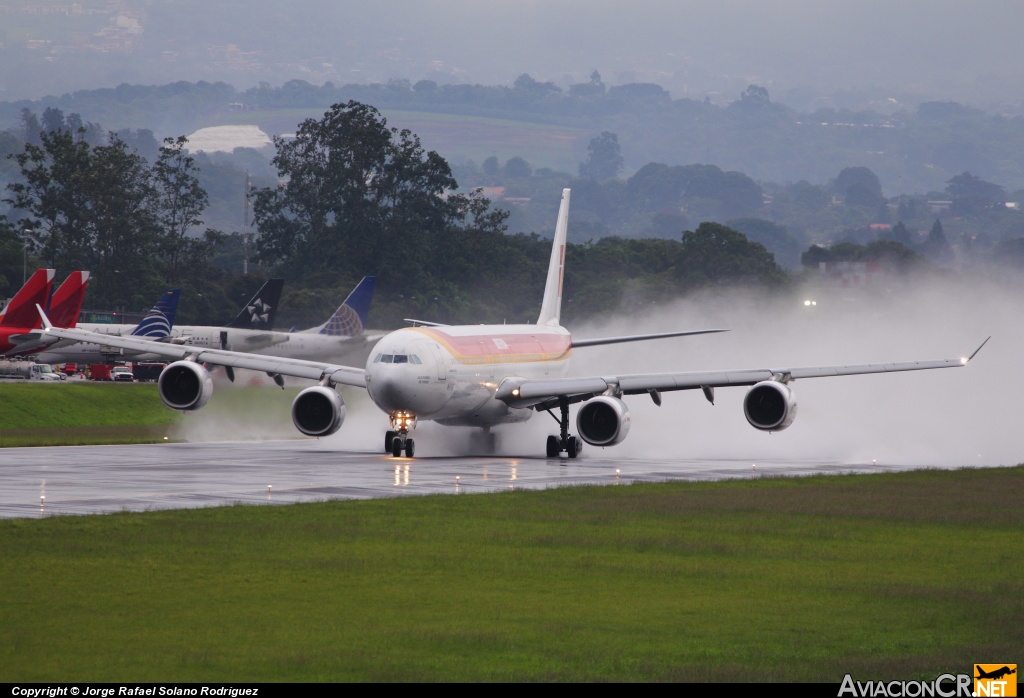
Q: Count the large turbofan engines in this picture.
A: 4